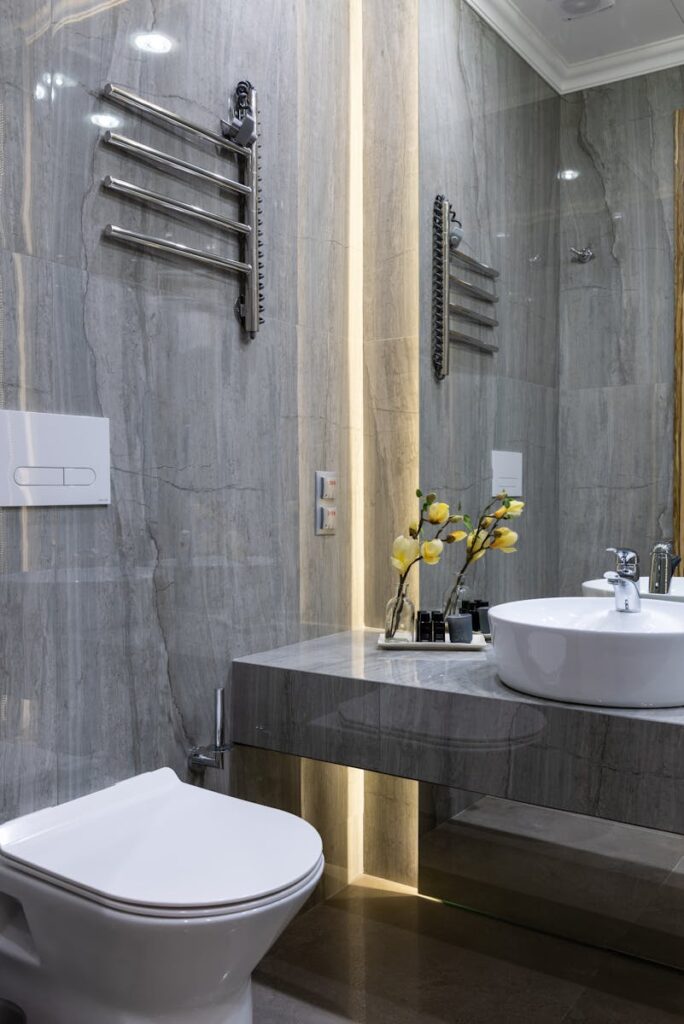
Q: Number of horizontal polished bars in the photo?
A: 4